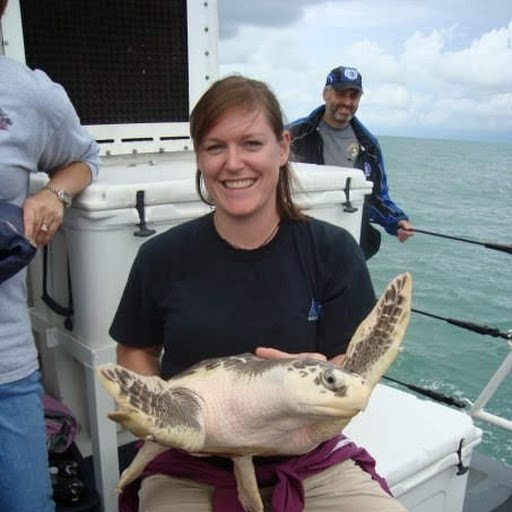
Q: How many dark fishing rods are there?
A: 3